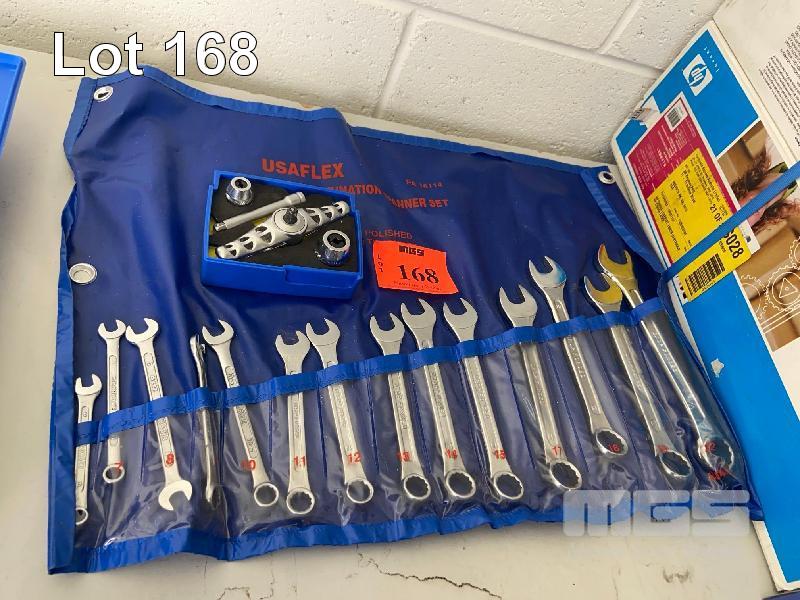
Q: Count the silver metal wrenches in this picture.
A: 14